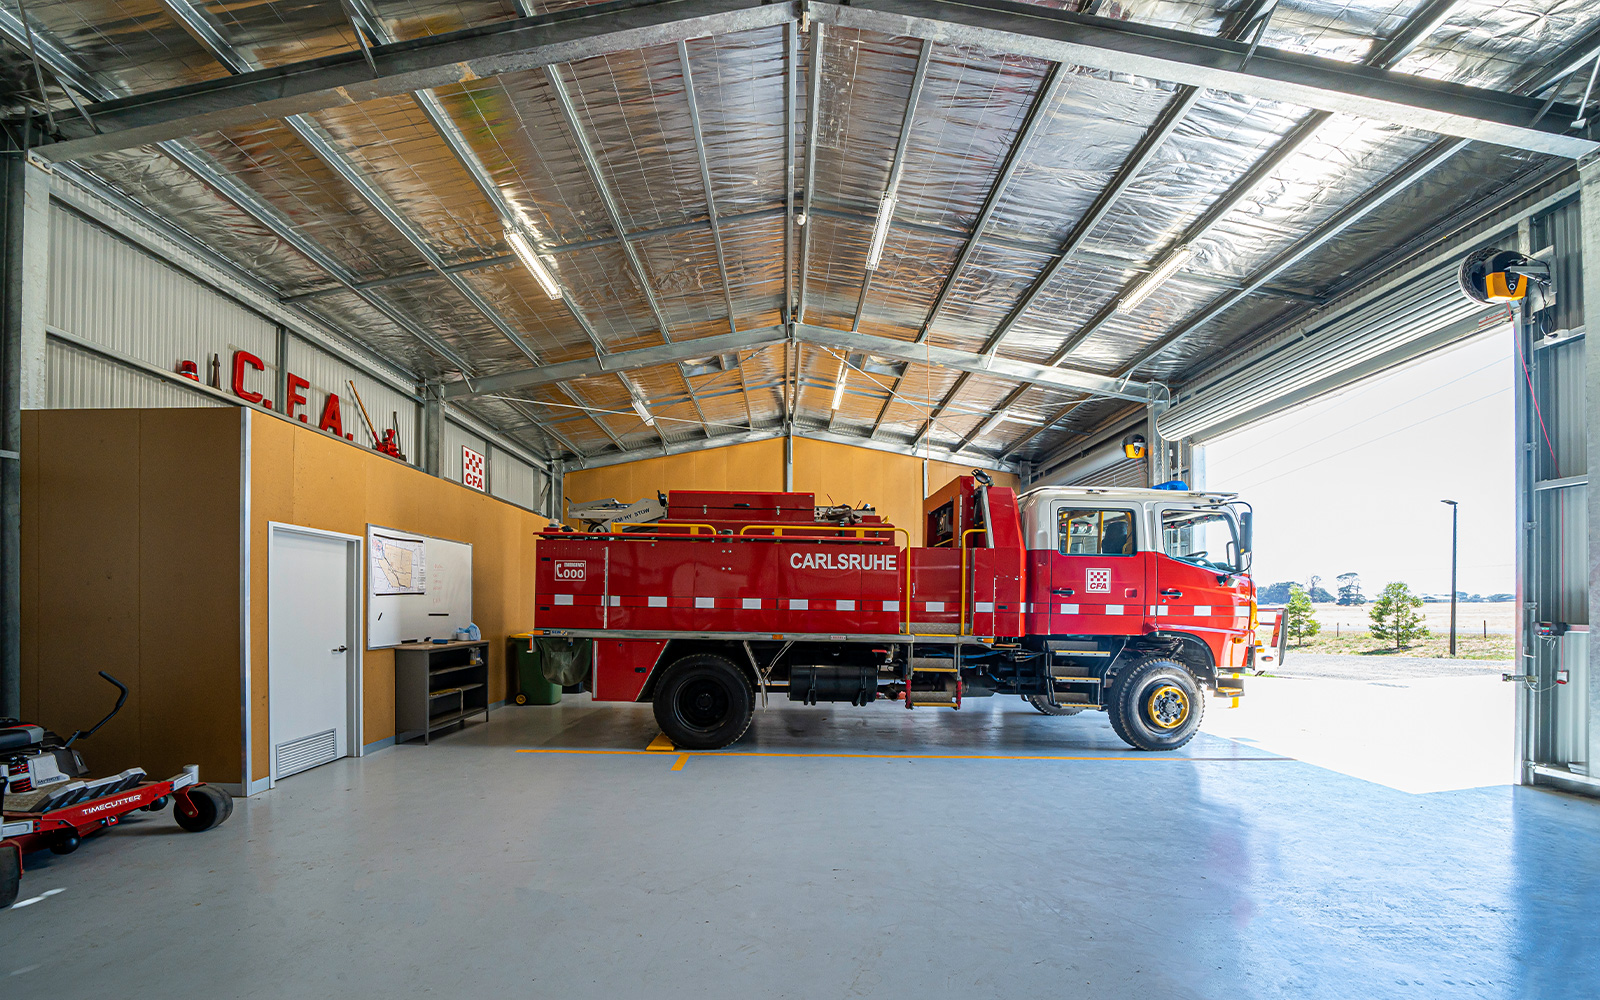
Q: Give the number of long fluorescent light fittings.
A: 6